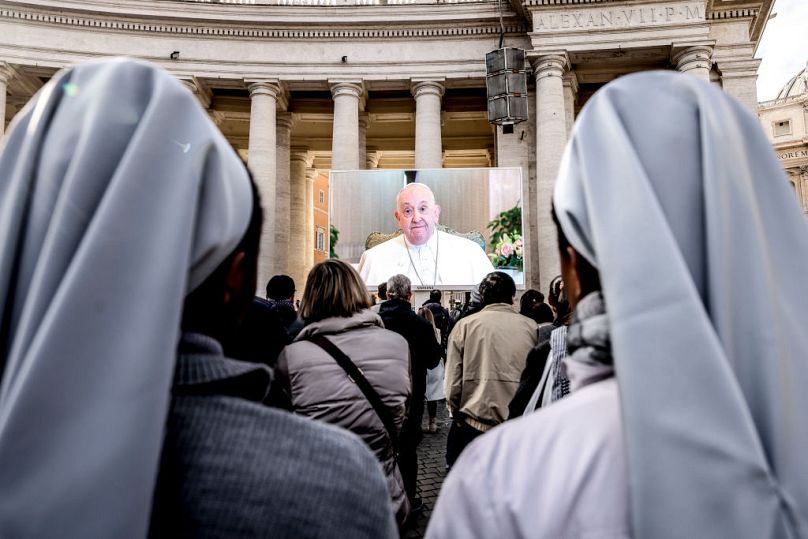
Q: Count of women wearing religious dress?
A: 2